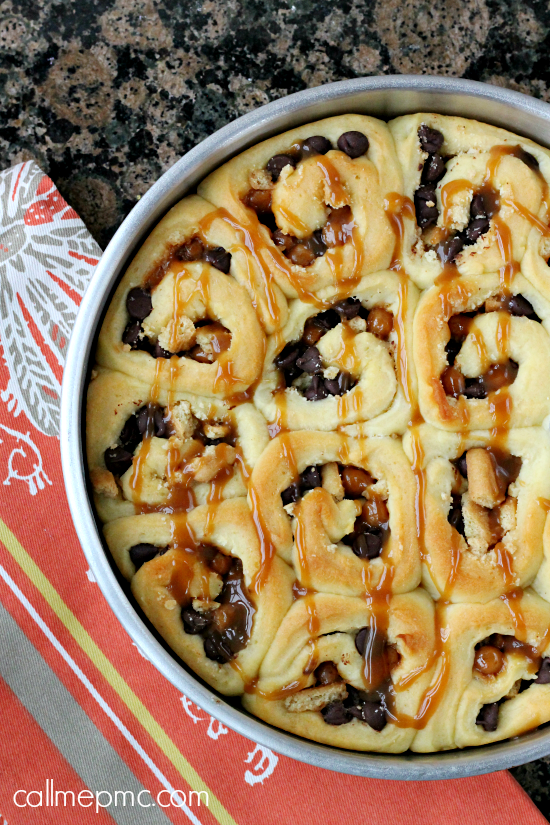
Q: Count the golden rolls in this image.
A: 11